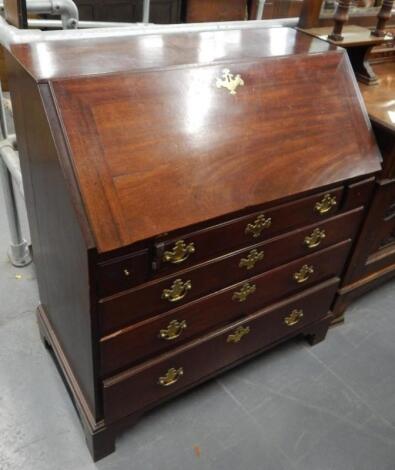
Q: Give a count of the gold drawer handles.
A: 8